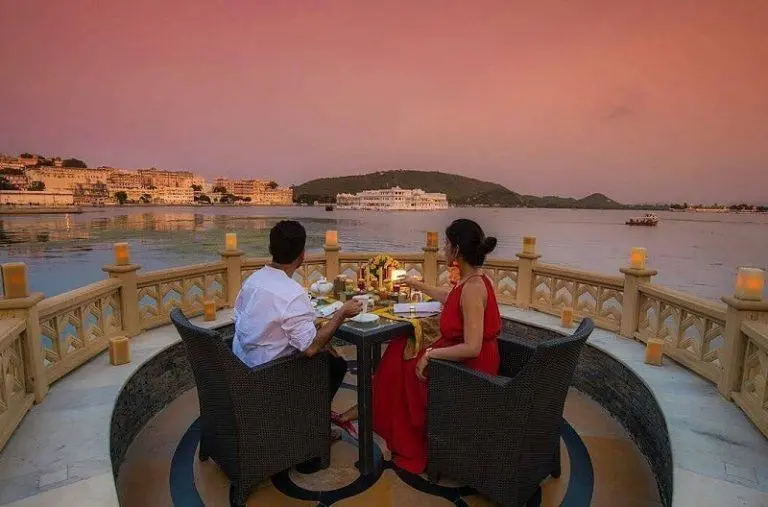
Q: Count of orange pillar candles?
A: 12